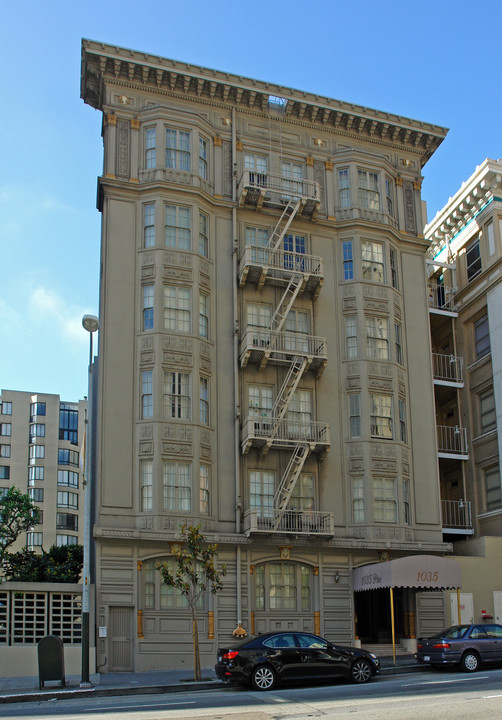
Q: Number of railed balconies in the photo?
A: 9